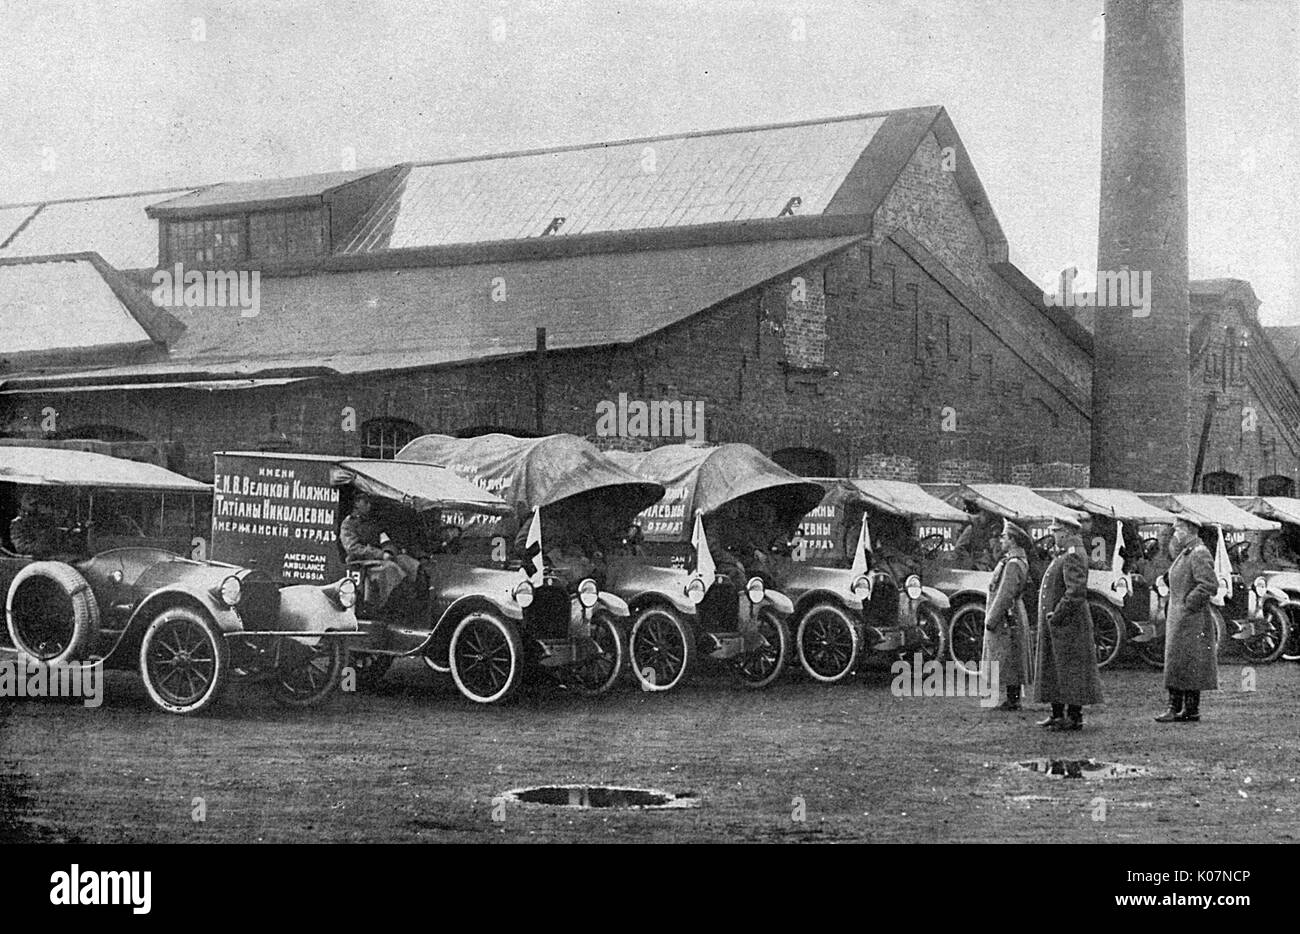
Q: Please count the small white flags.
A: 5